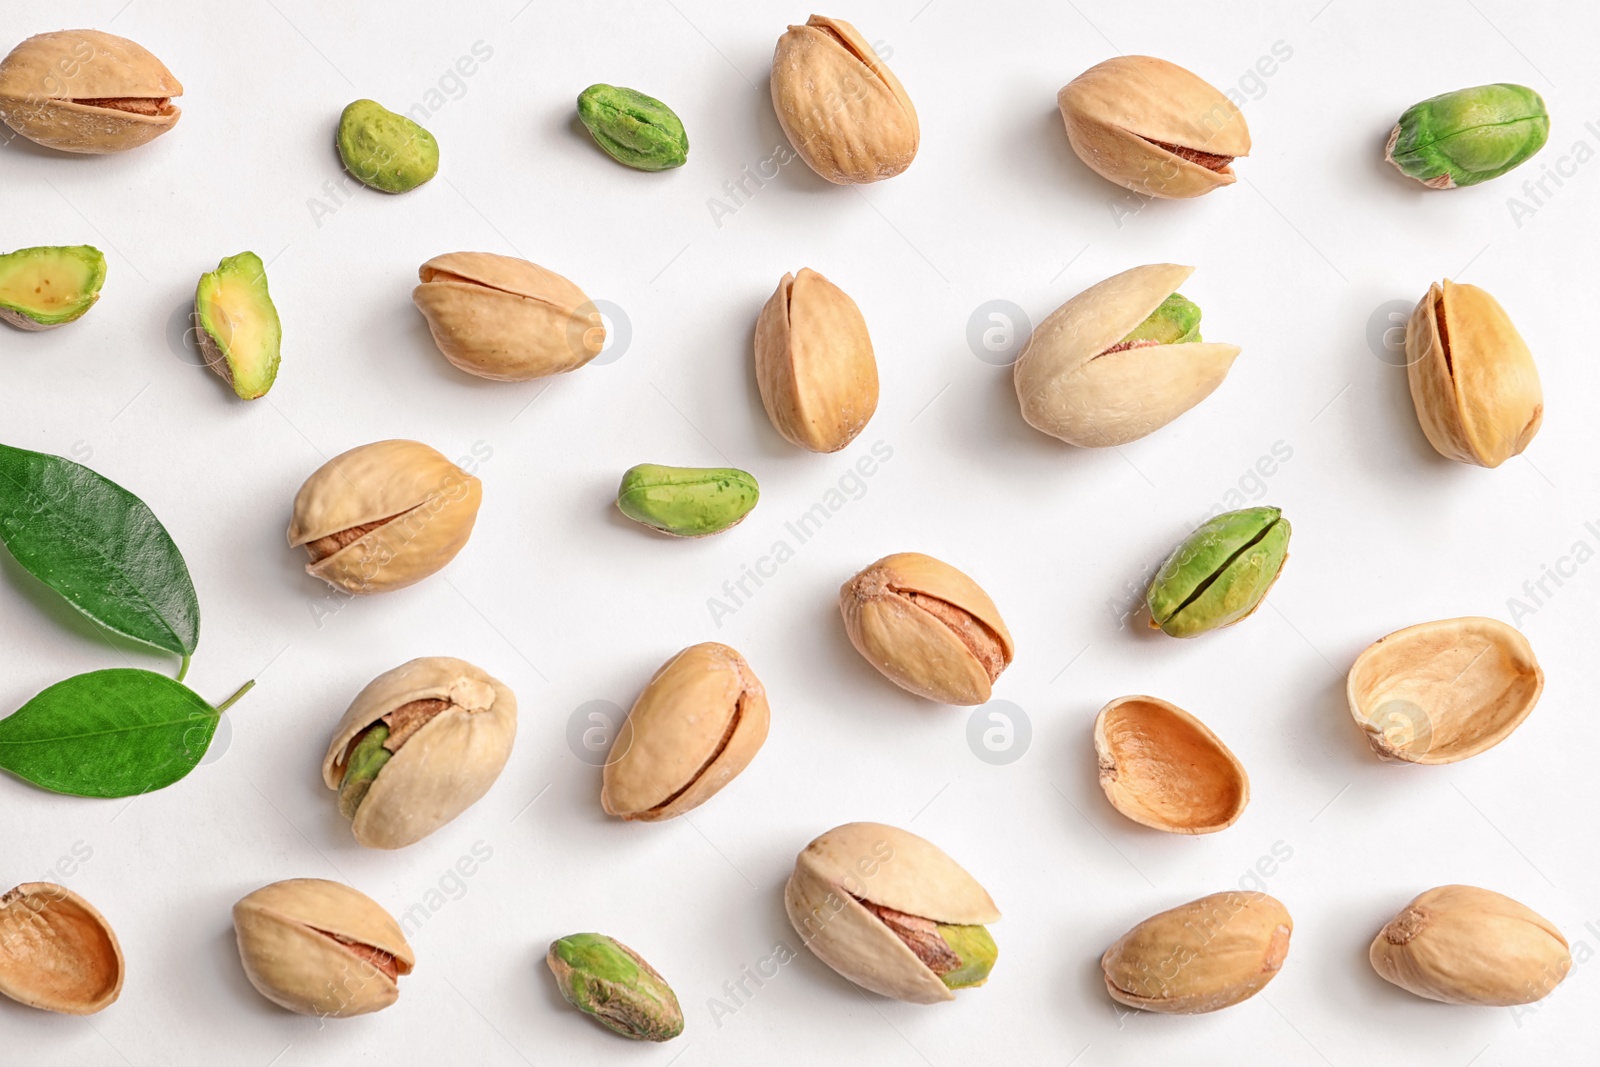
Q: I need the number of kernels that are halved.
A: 2